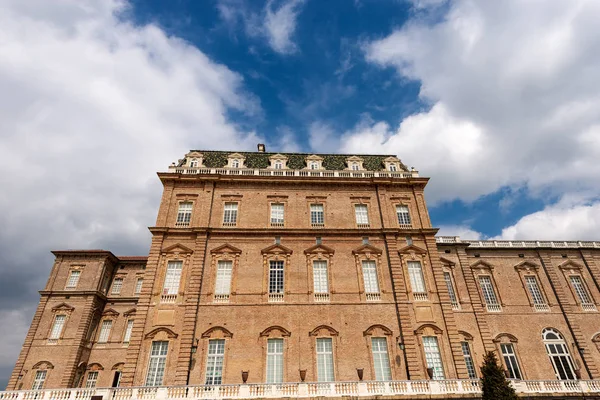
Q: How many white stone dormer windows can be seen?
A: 6